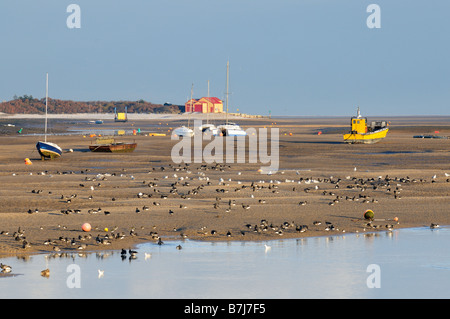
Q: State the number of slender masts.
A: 4